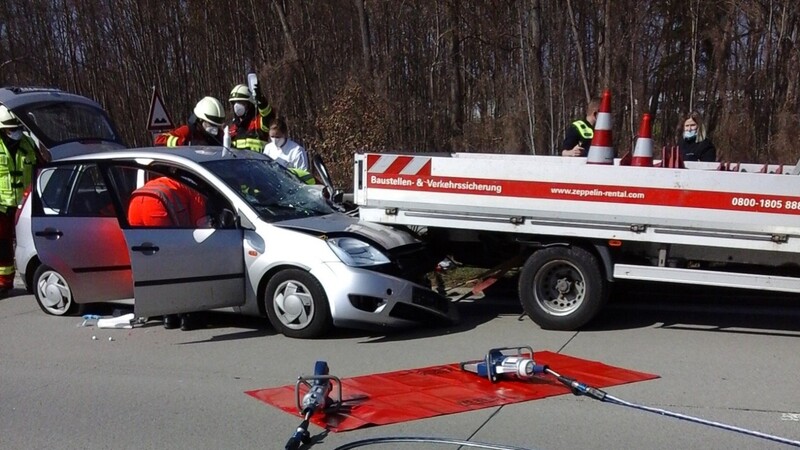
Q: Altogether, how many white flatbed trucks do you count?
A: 1